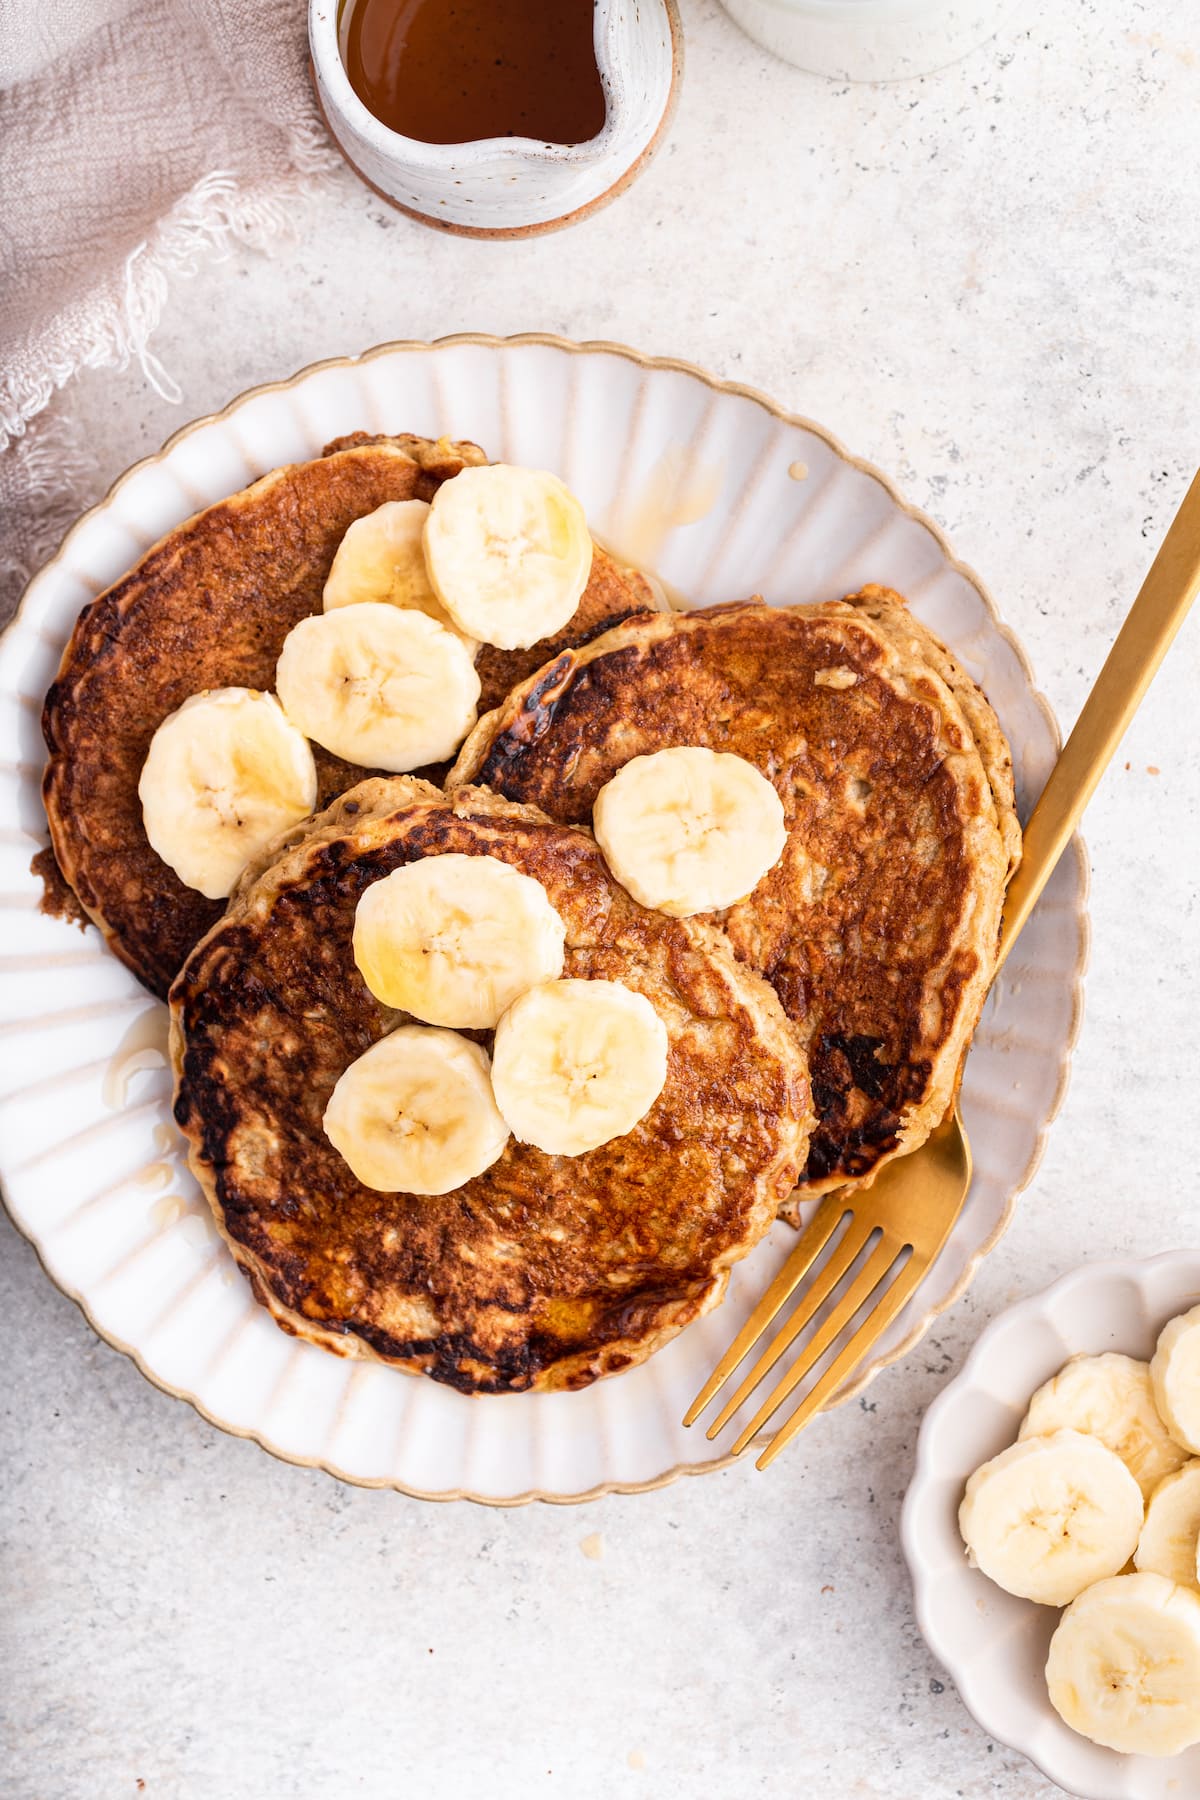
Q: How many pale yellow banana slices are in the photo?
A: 13